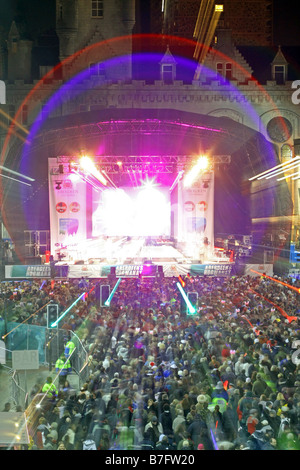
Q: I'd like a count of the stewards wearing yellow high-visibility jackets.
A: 3